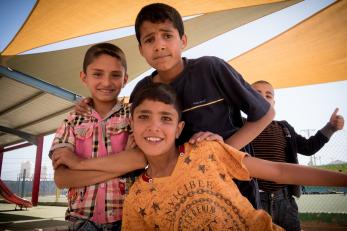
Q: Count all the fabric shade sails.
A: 3